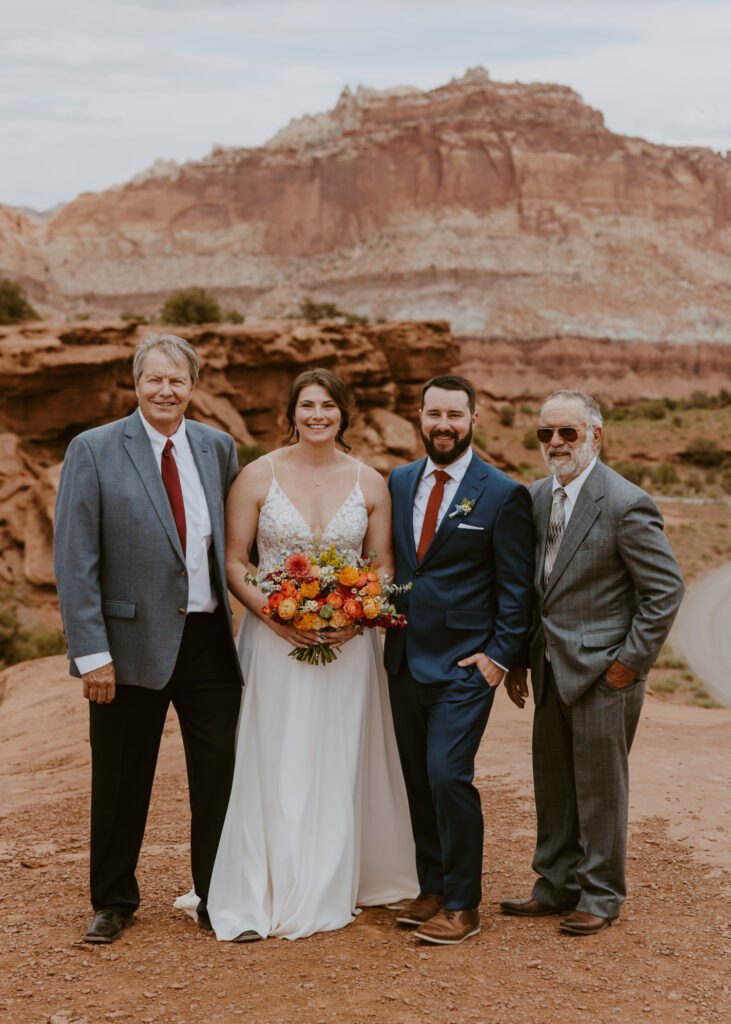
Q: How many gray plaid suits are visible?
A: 1